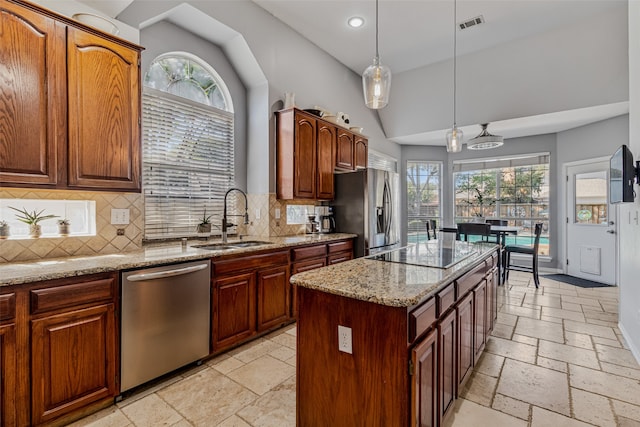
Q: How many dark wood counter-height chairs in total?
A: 4